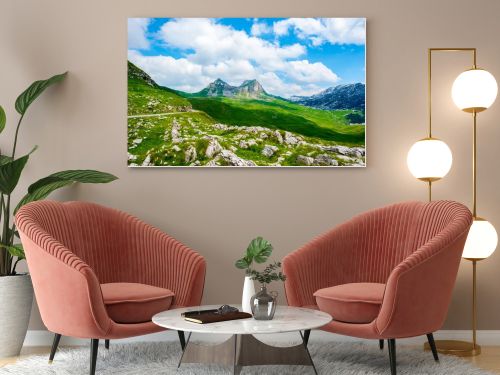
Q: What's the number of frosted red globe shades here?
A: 0